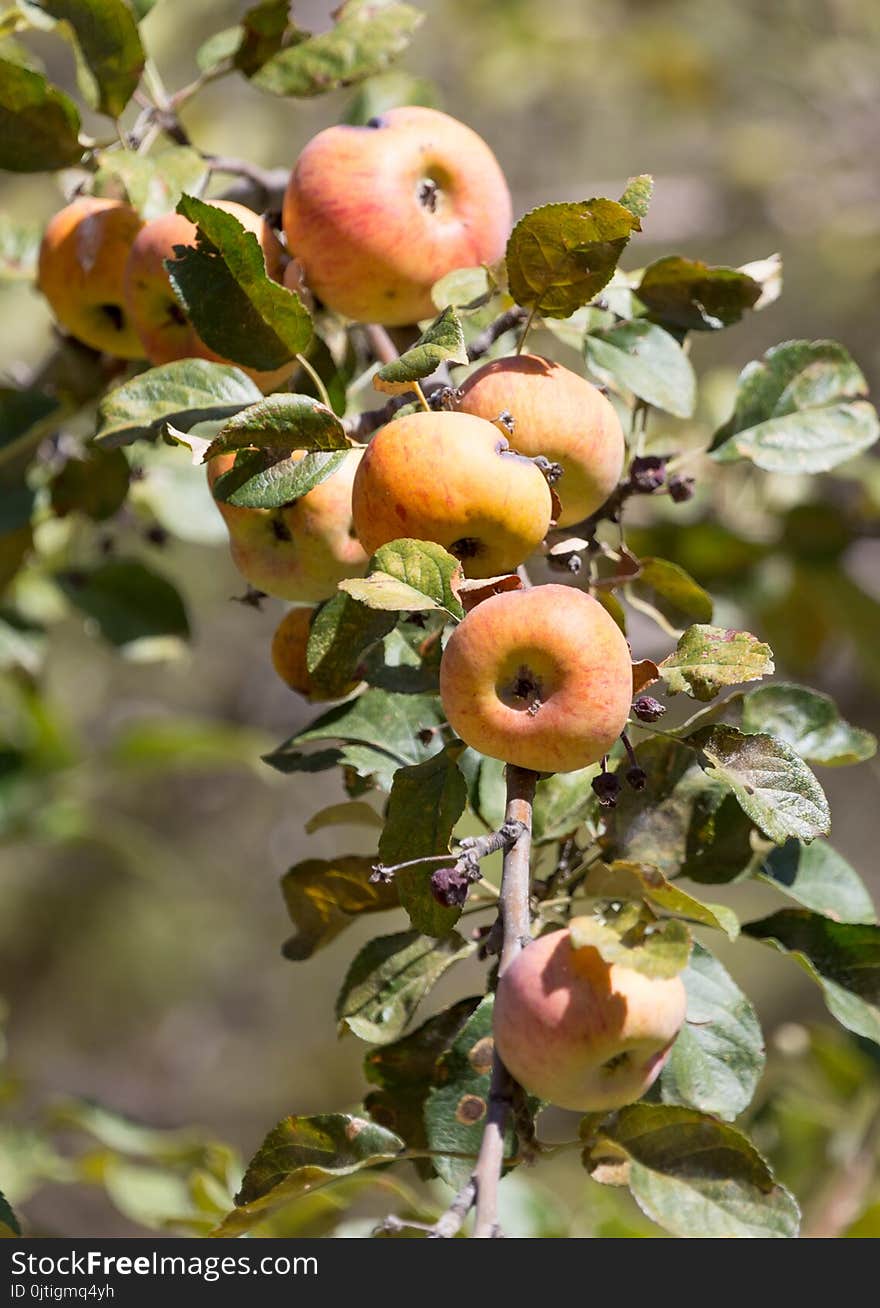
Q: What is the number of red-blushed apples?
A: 9